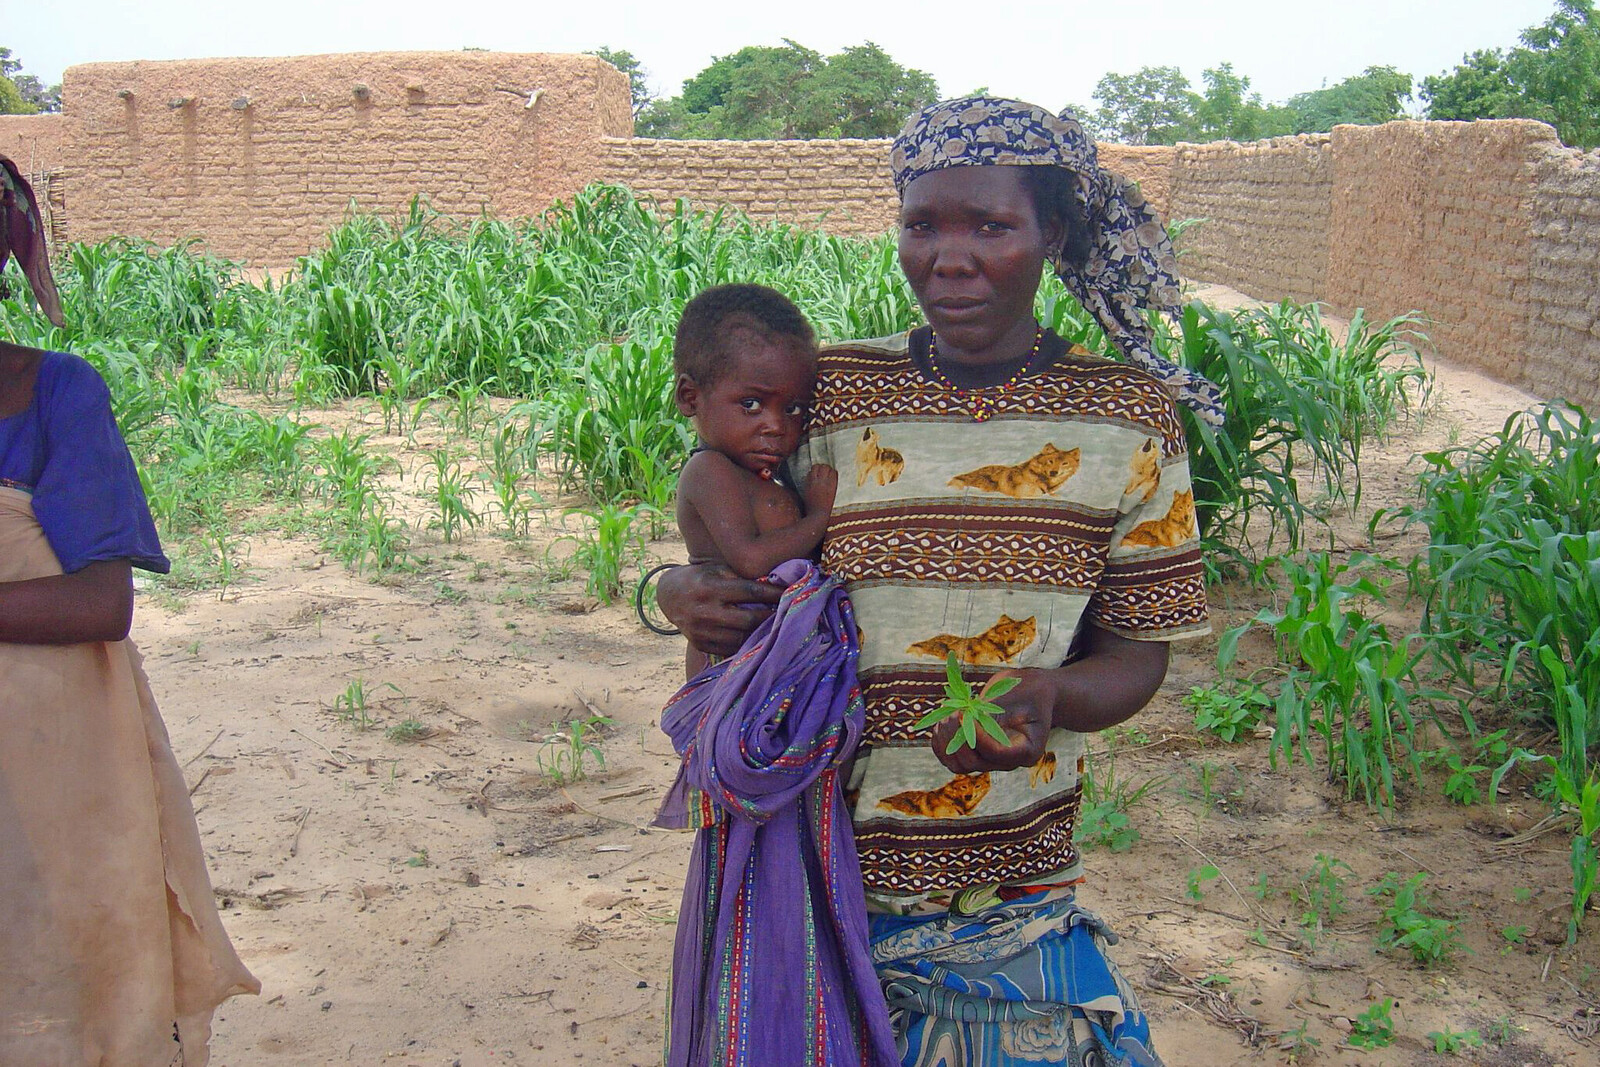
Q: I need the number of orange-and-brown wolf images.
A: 7